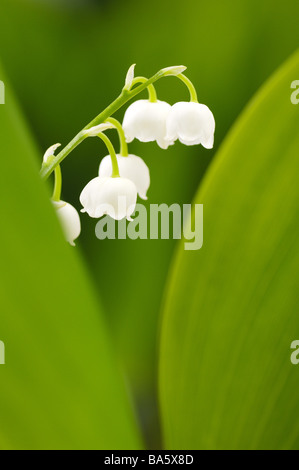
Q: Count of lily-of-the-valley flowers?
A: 5